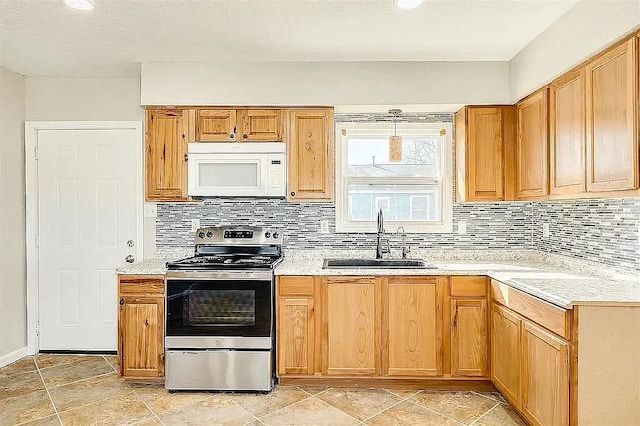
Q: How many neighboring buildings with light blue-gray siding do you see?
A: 1